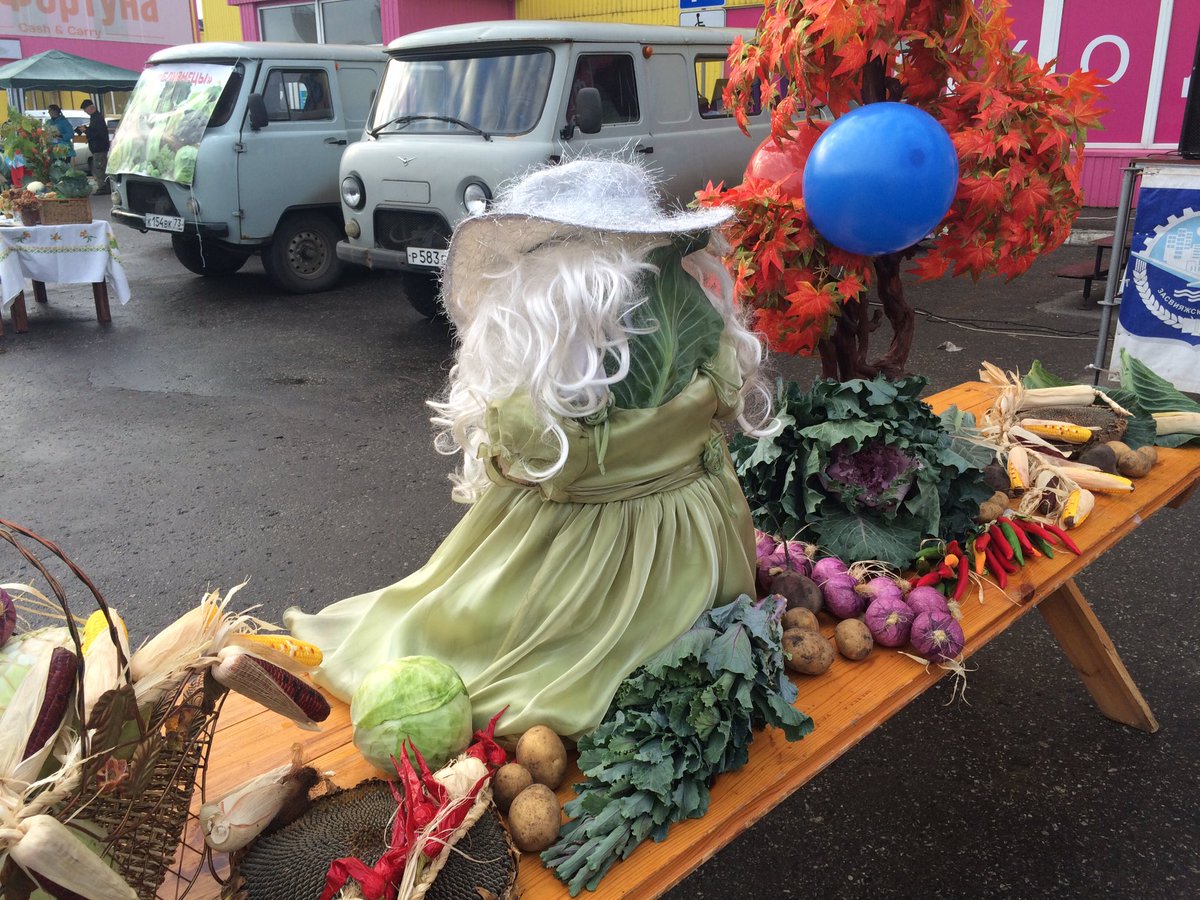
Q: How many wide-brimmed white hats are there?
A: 1